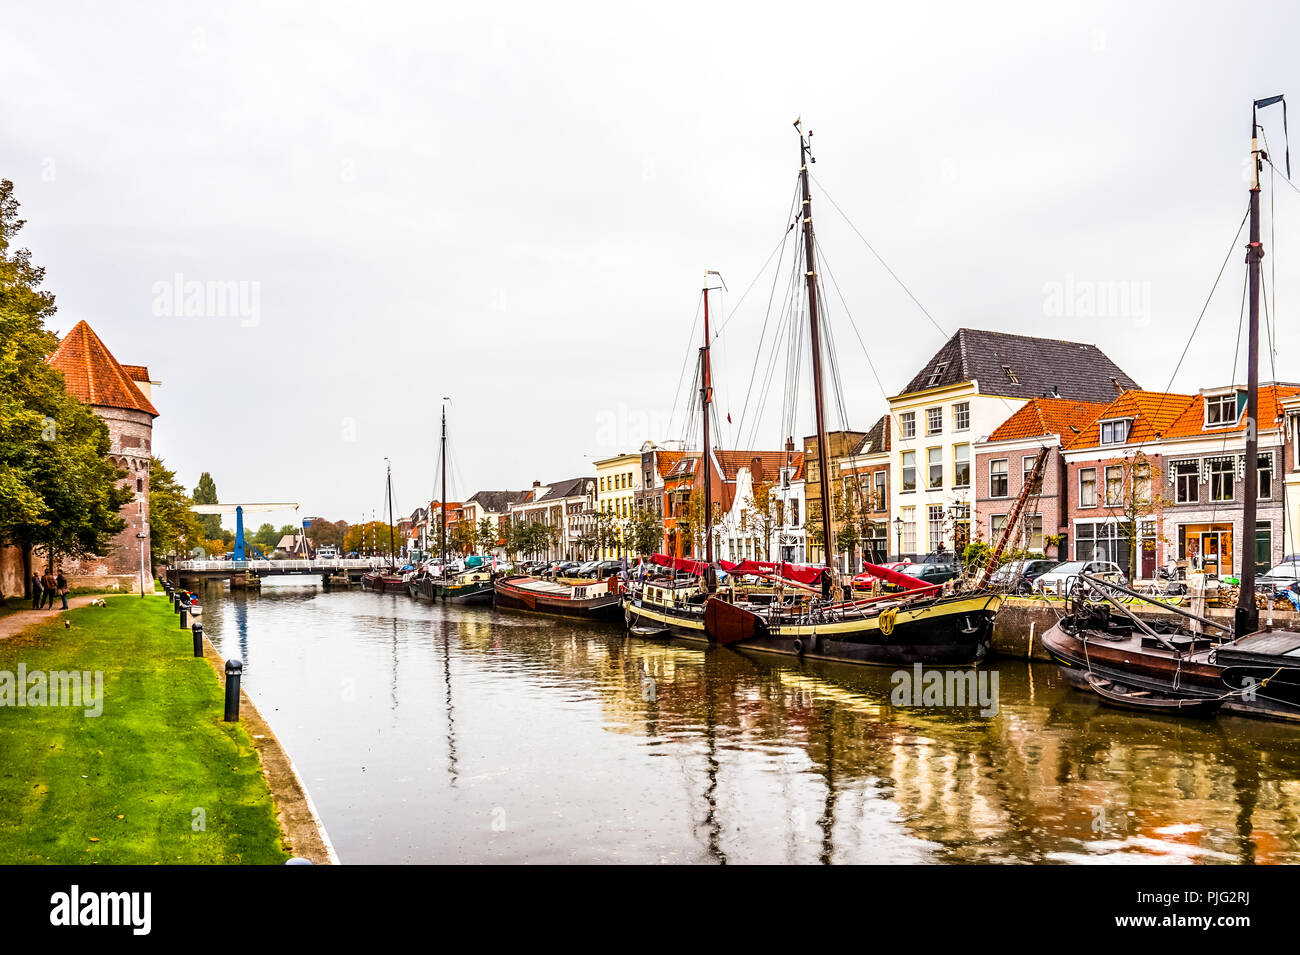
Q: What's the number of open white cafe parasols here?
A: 0